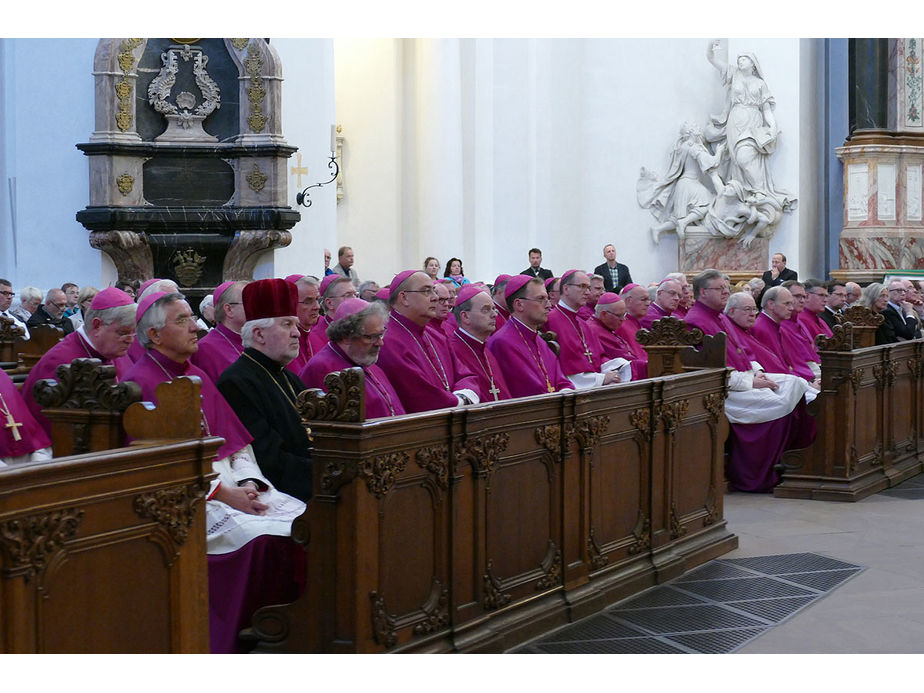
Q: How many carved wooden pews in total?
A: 3